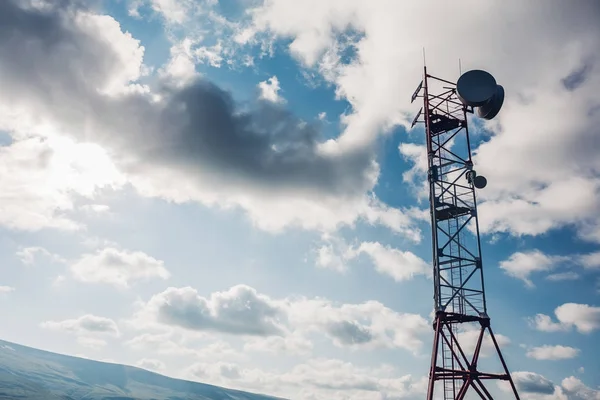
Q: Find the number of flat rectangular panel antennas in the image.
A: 2